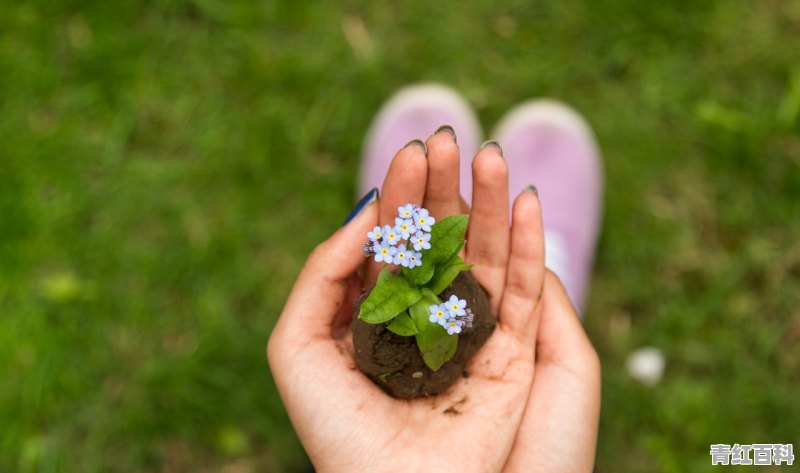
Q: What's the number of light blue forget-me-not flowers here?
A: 12